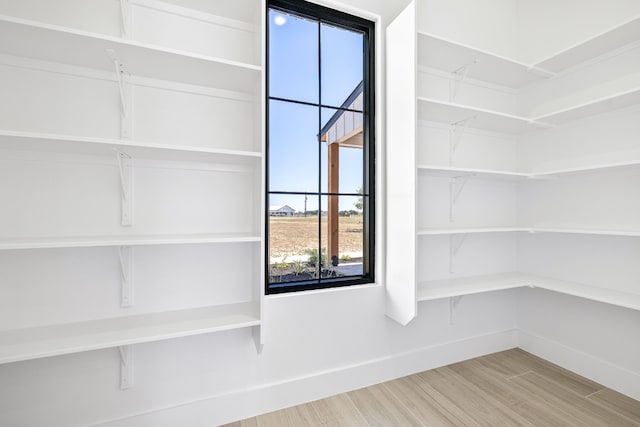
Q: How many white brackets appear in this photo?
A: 10